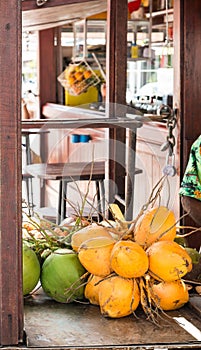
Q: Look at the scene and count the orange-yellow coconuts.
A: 8